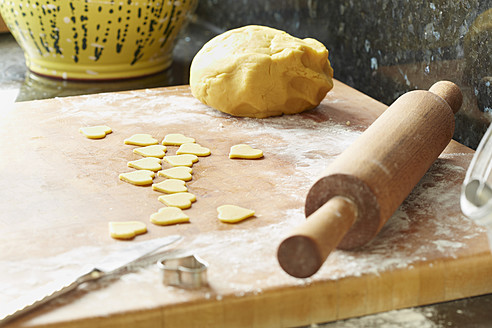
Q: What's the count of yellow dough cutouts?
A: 15